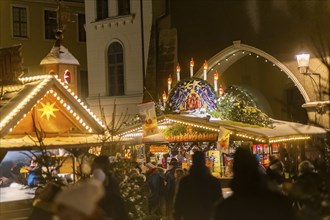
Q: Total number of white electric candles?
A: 7